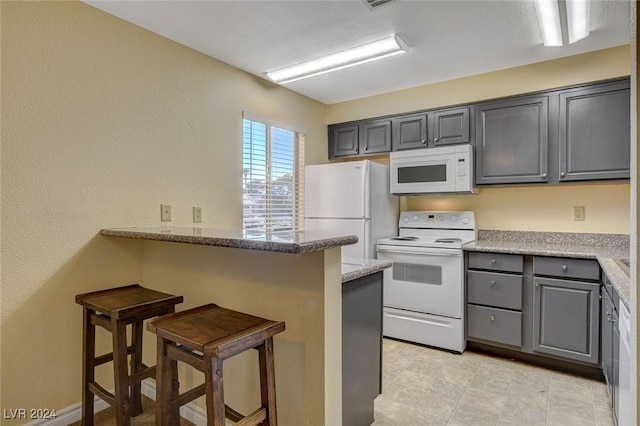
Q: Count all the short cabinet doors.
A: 4